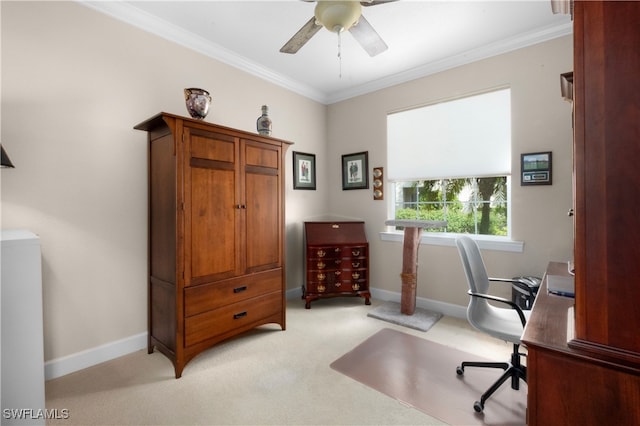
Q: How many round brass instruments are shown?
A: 3